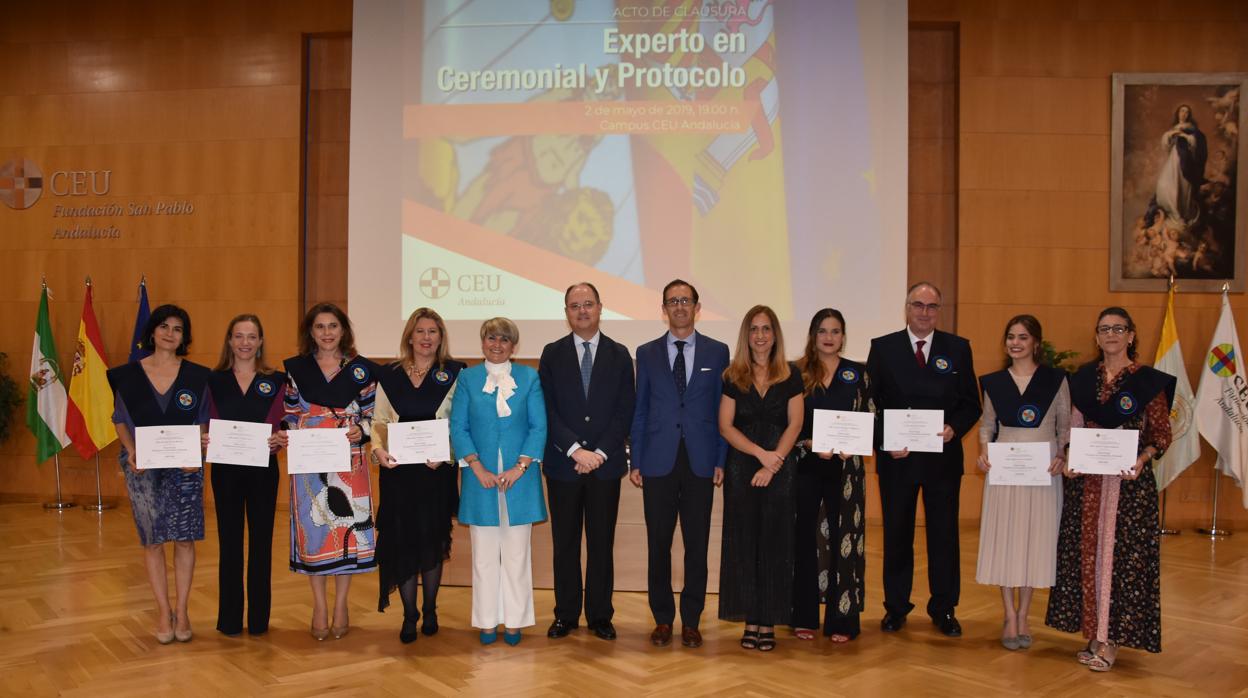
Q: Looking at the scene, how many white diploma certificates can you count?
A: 8